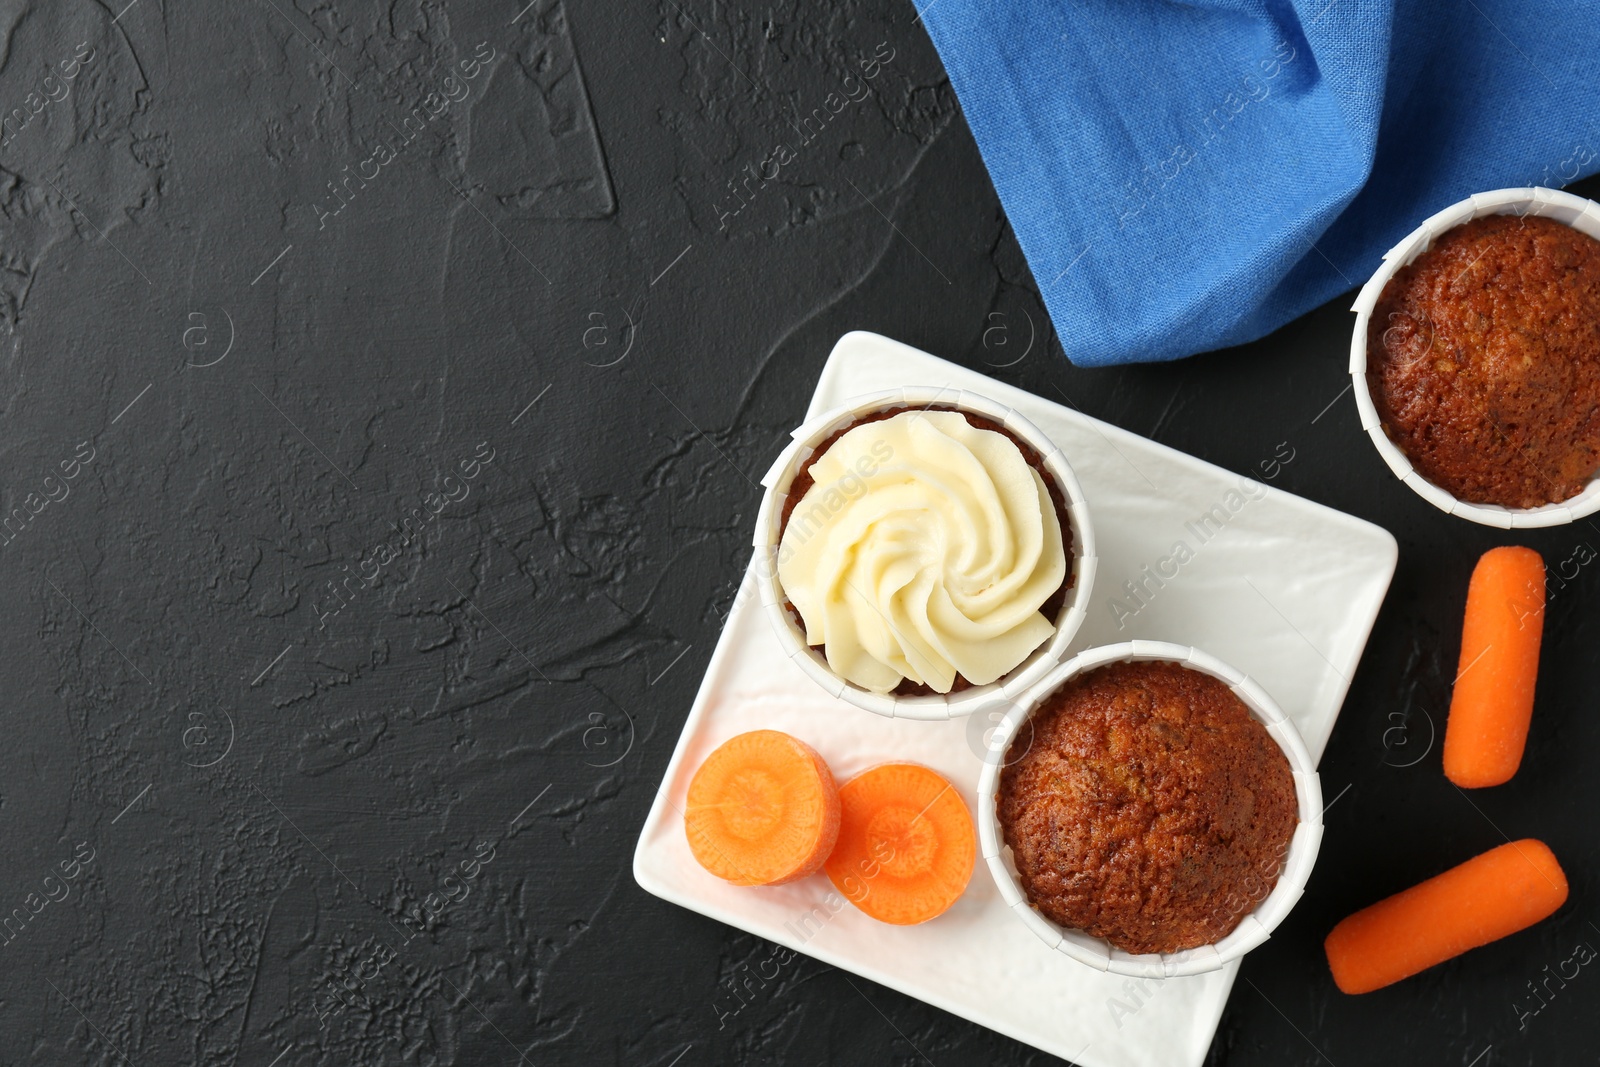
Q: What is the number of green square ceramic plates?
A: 0